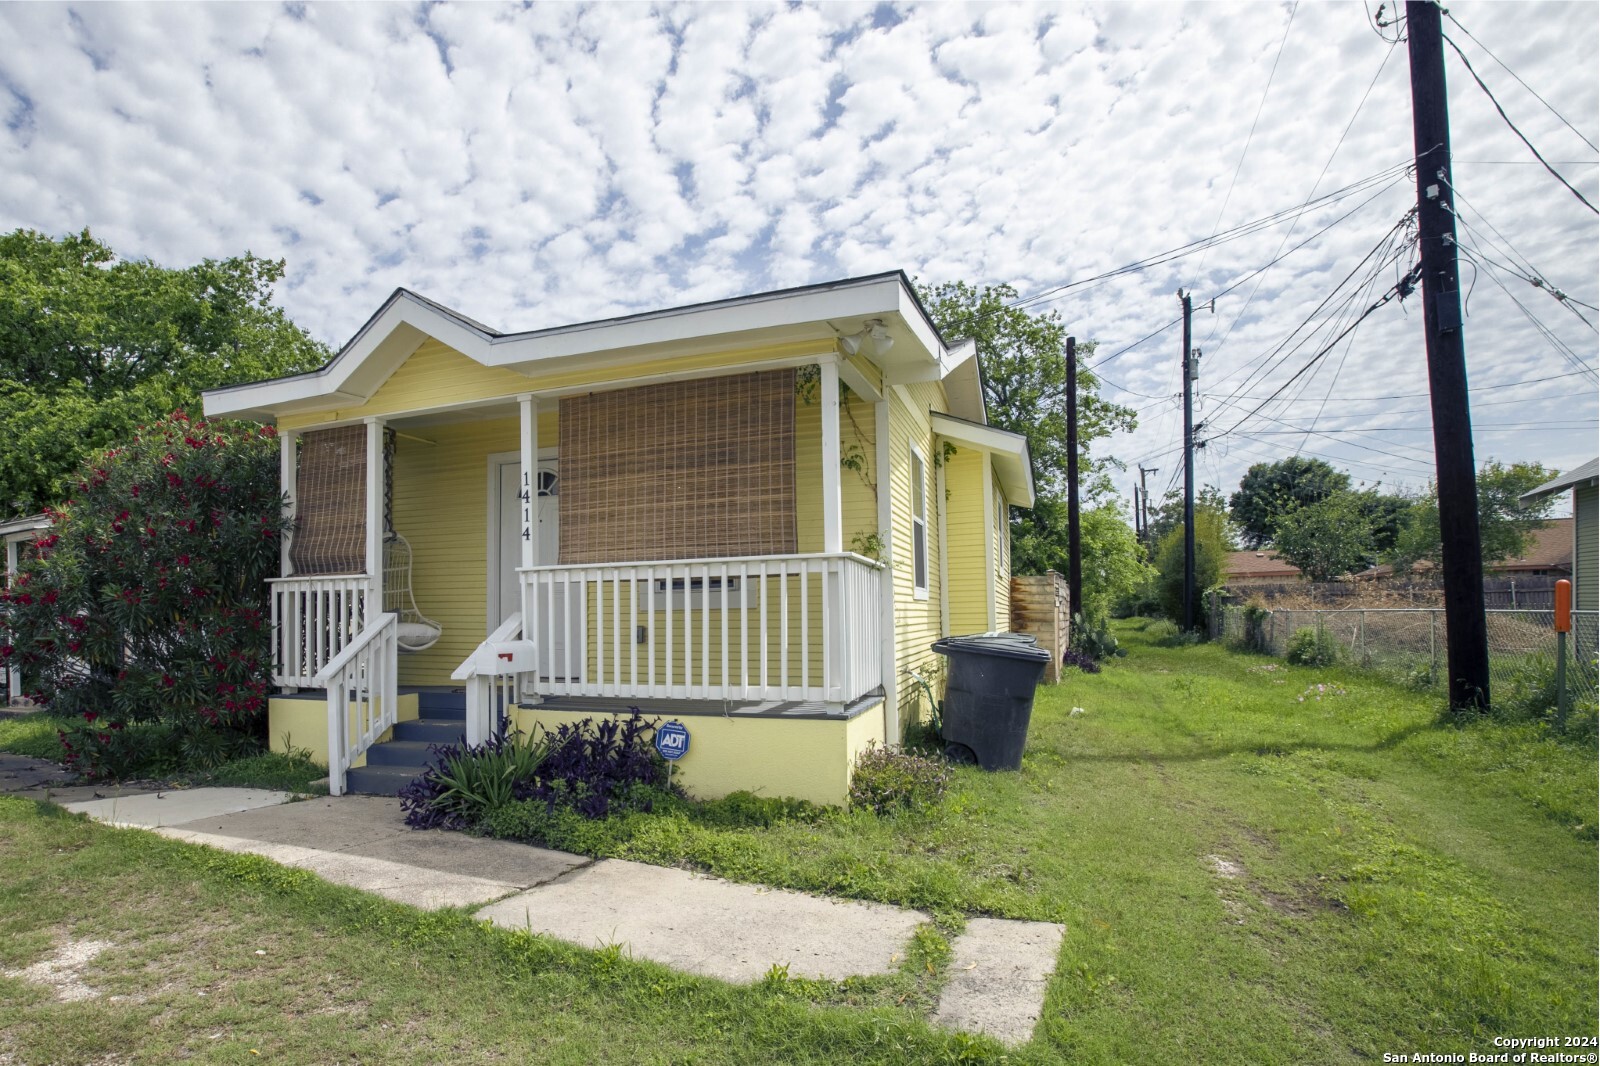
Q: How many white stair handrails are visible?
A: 2